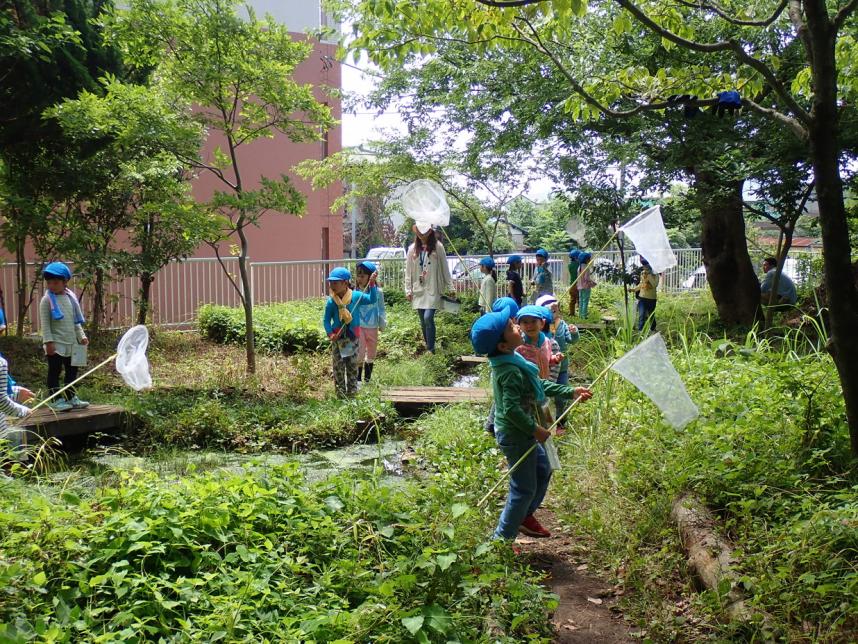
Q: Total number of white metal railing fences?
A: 1